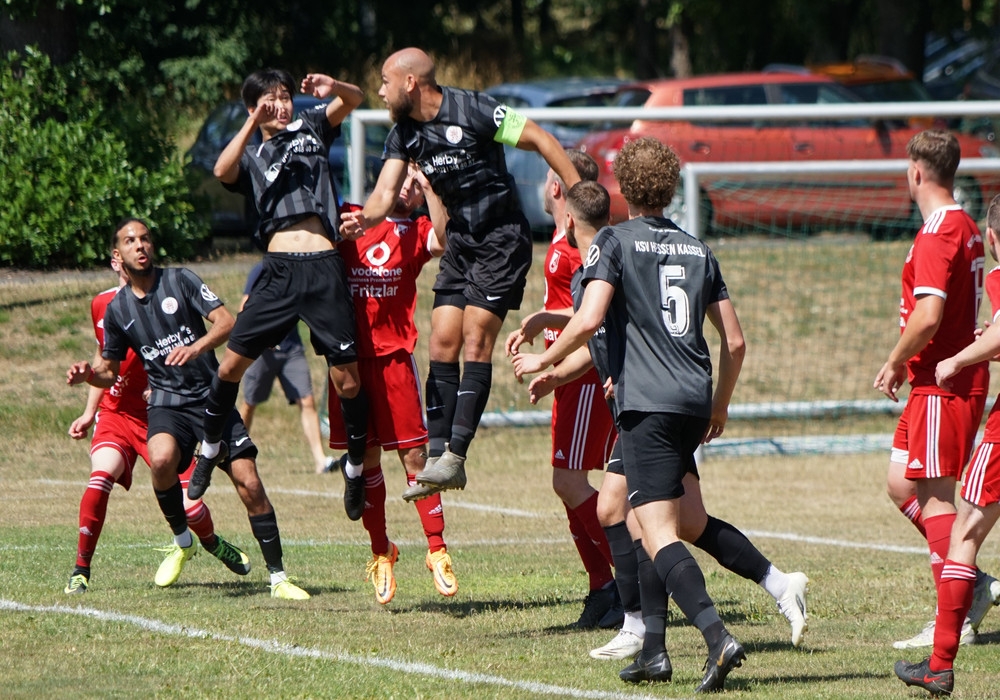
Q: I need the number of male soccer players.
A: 10